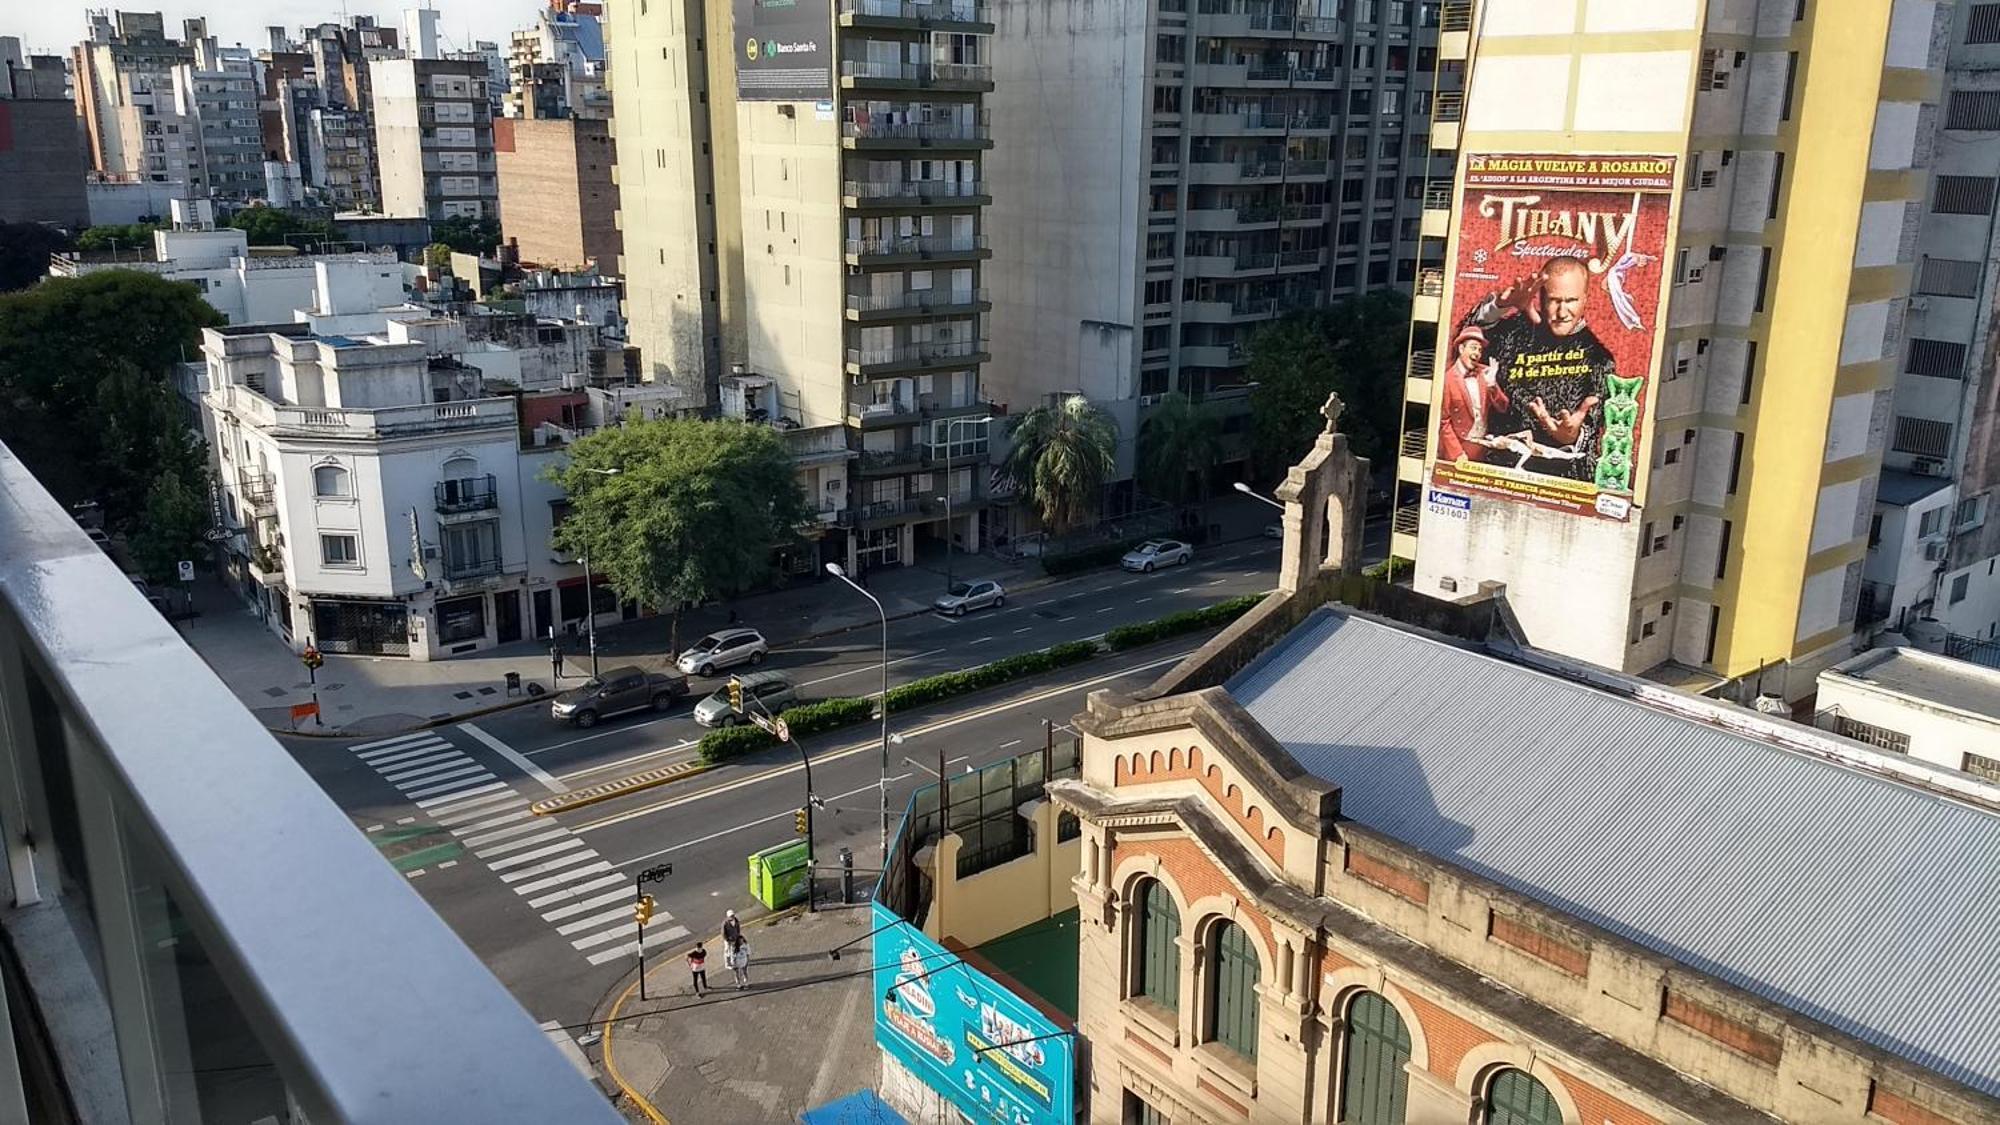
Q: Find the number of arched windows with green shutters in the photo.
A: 4